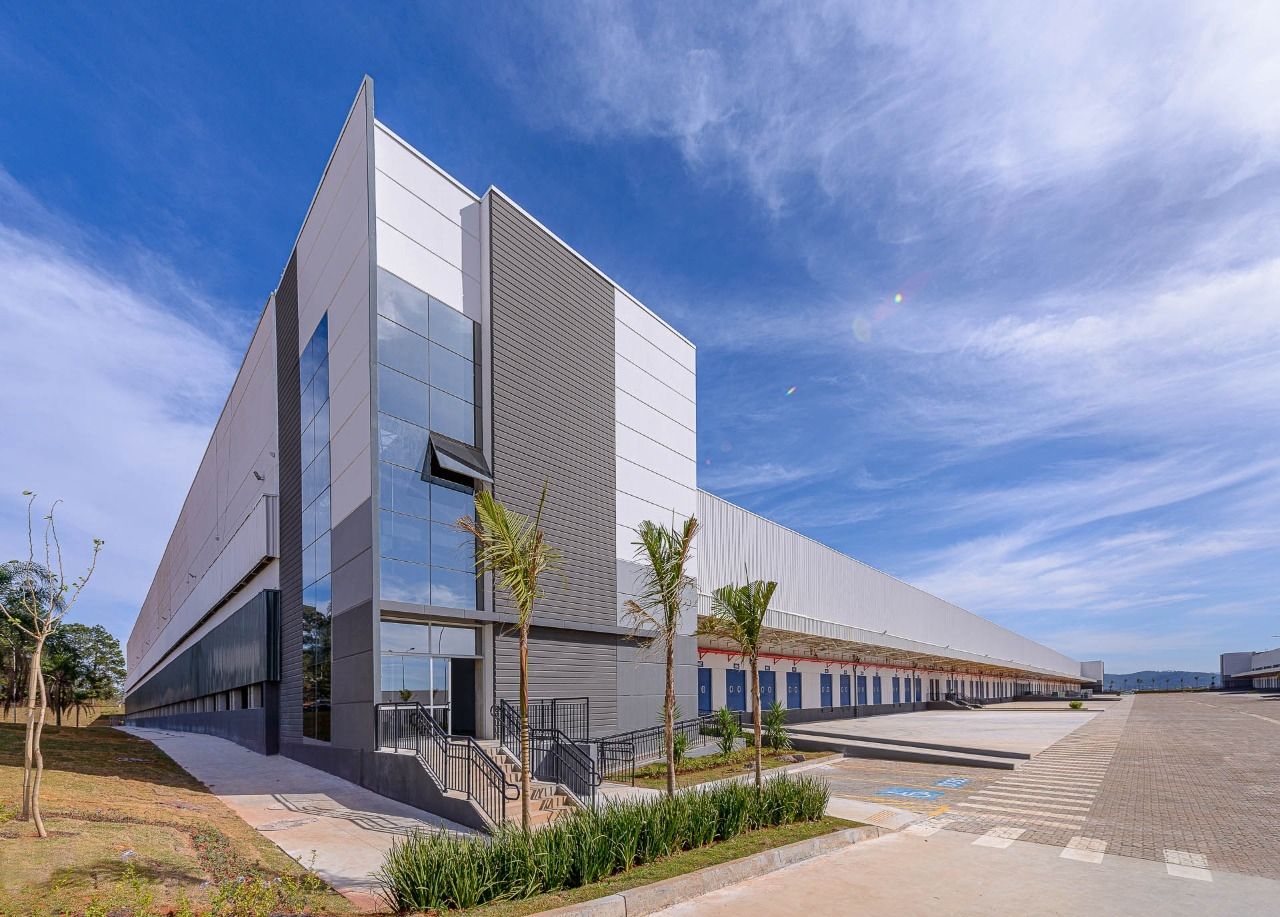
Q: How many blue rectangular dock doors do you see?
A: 11